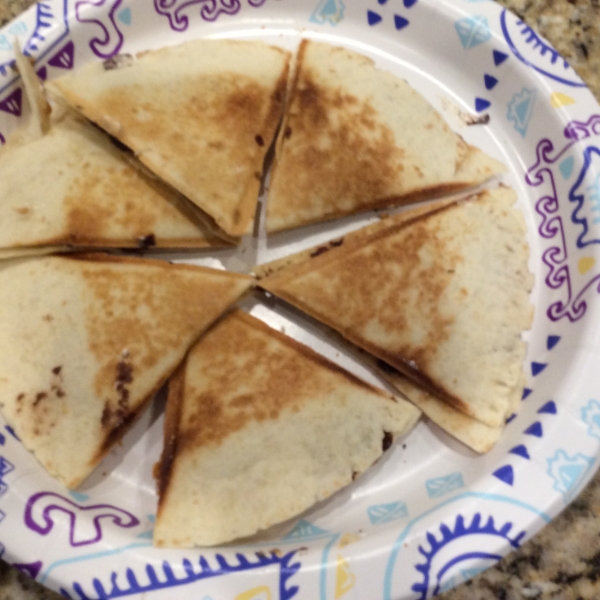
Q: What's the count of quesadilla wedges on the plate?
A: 6